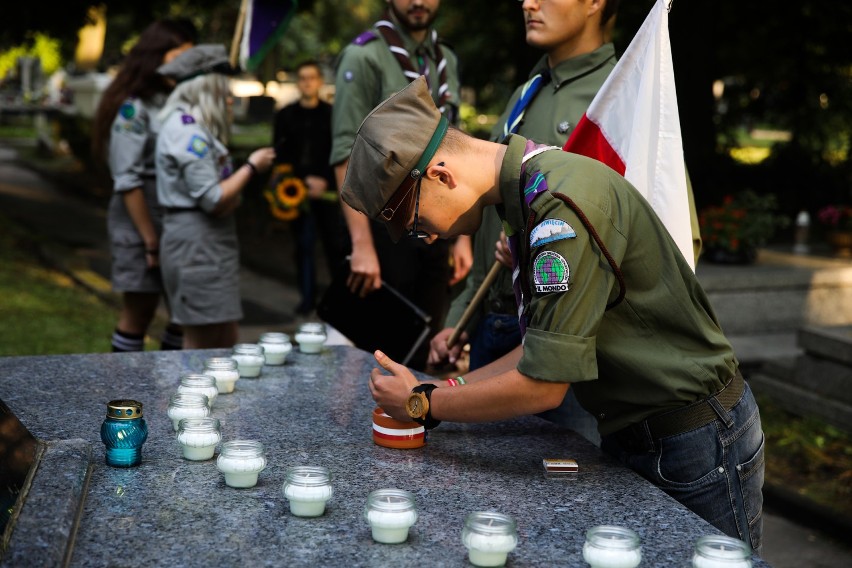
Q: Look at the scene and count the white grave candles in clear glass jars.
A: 13